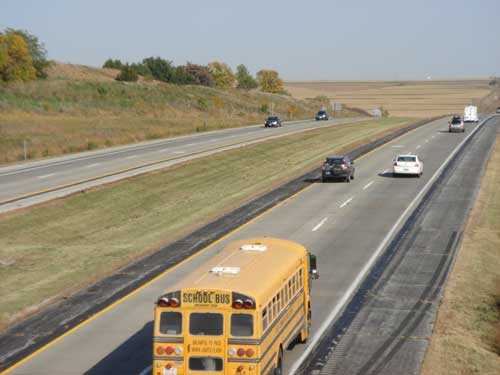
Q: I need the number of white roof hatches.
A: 2